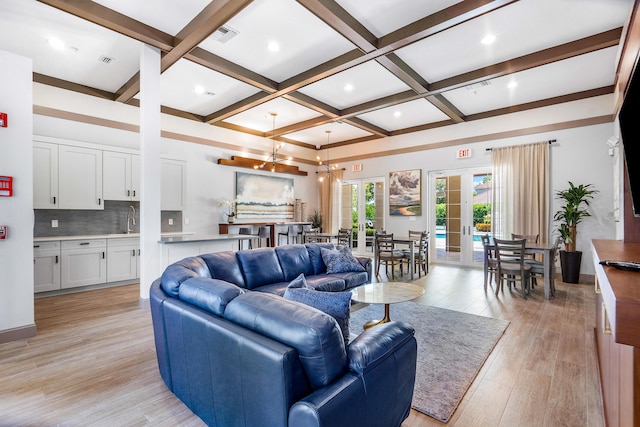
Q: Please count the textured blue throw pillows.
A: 3